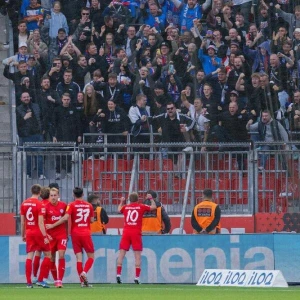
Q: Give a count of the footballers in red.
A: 5